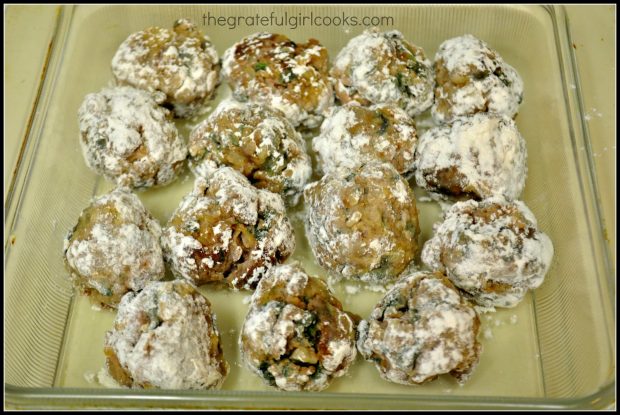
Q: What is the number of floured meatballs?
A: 15